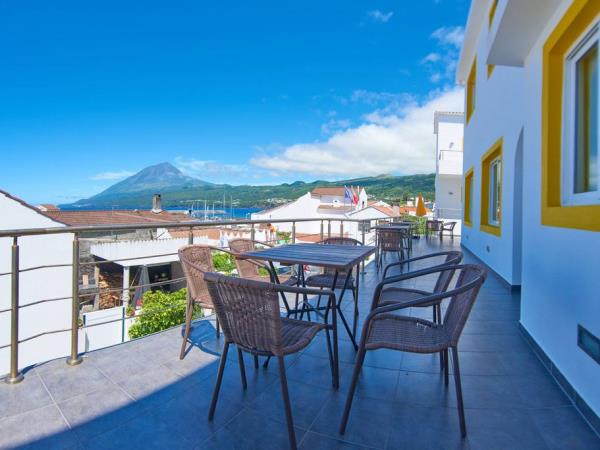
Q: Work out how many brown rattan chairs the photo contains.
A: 9